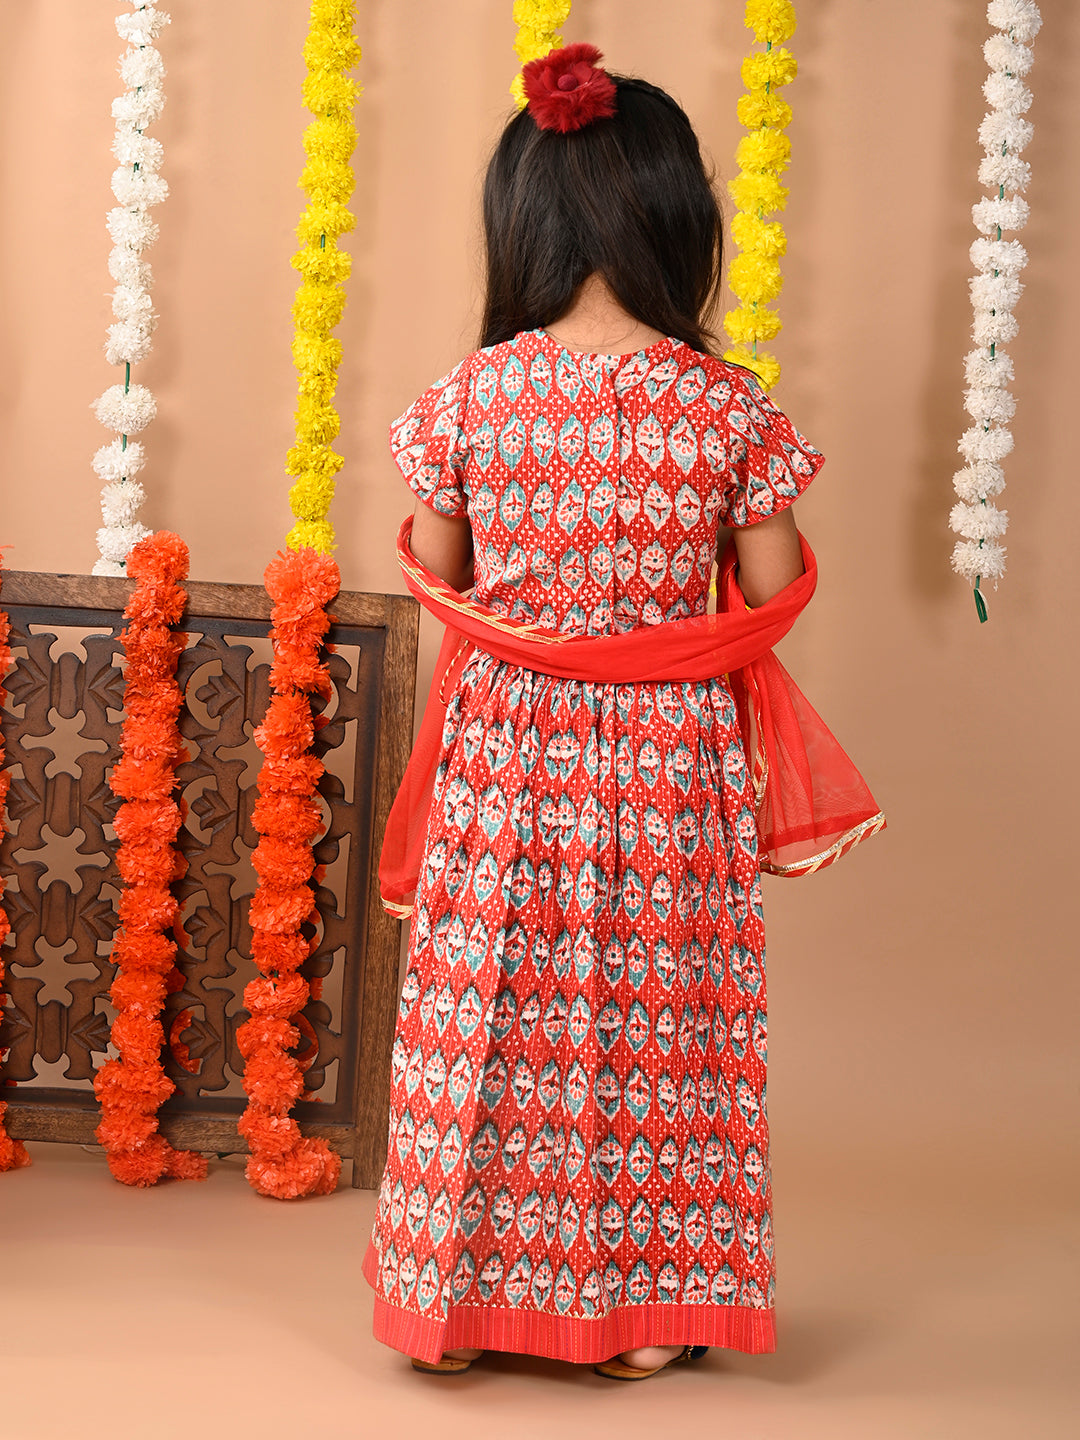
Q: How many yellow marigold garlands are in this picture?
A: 3